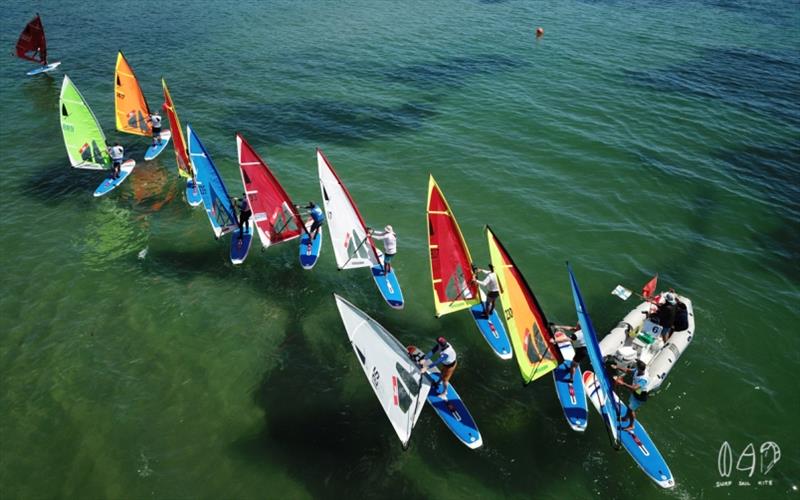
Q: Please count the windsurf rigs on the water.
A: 11